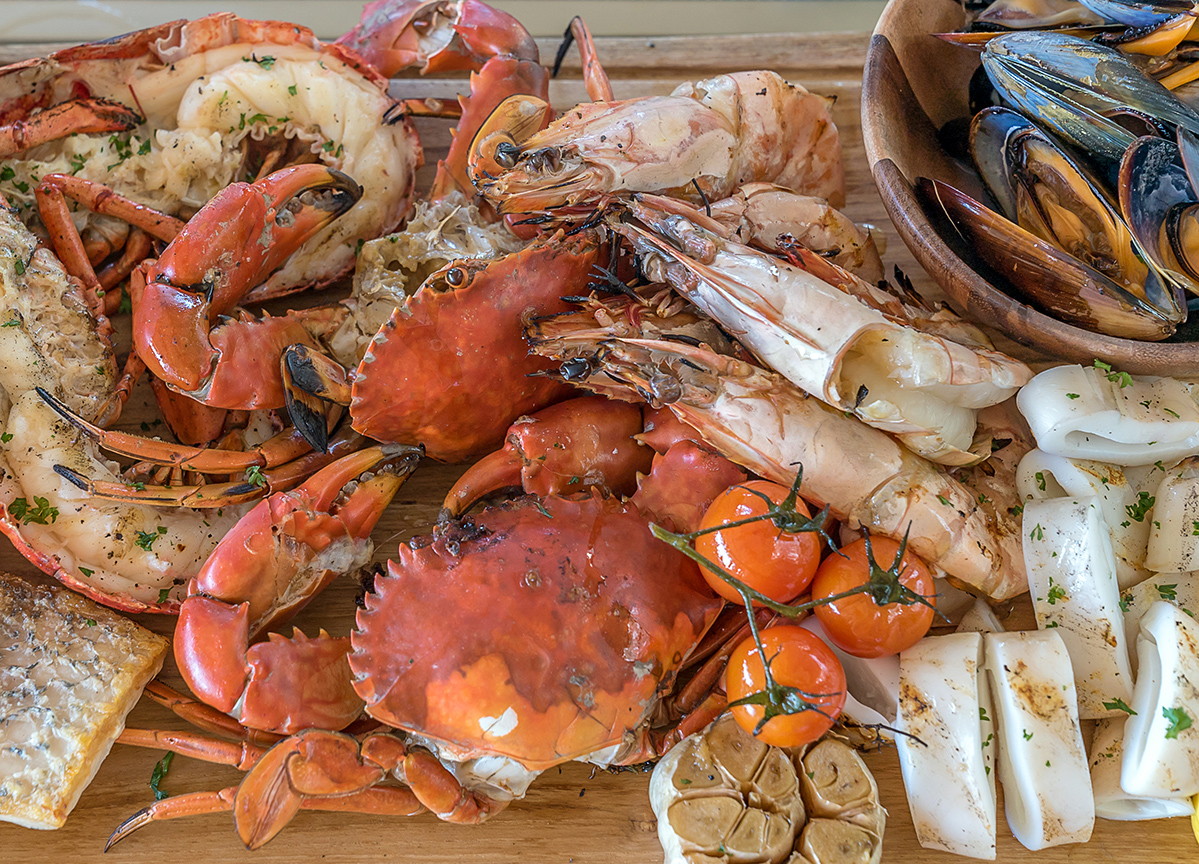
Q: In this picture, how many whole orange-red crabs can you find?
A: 2